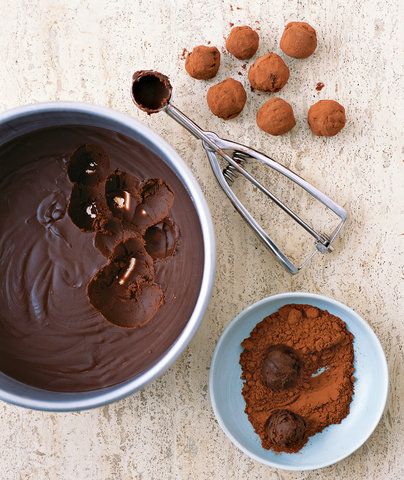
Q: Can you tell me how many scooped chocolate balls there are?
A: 9